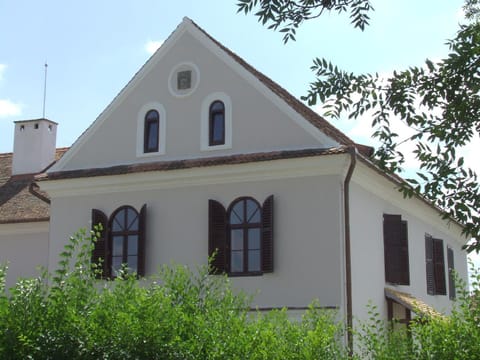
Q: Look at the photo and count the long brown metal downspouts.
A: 1